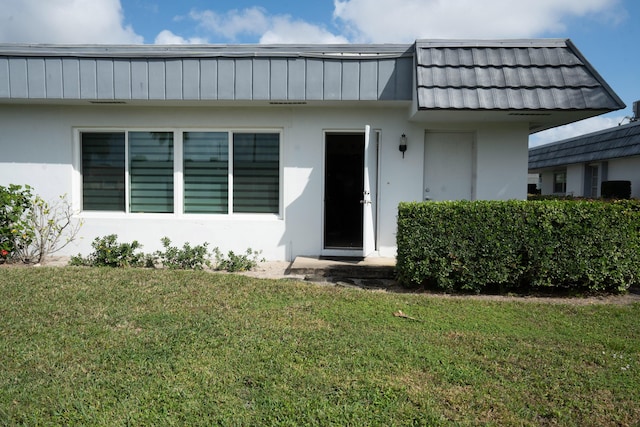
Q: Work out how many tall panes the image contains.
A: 4